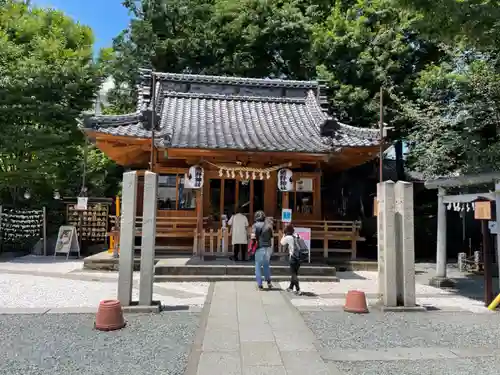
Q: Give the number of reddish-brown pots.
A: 2